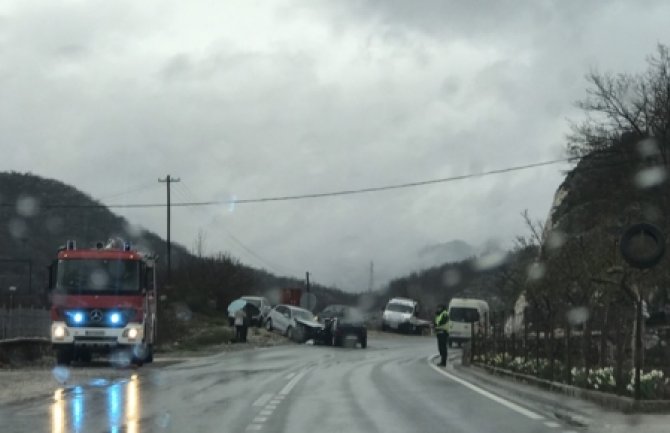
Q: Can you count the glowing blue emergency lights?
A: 2